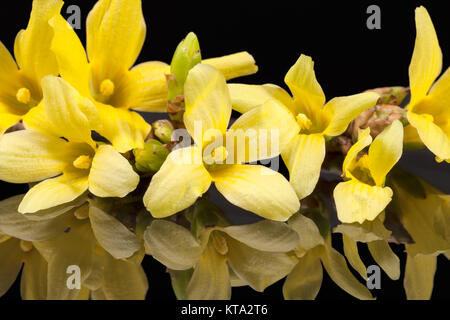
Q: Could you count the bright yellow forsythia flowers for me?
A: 7